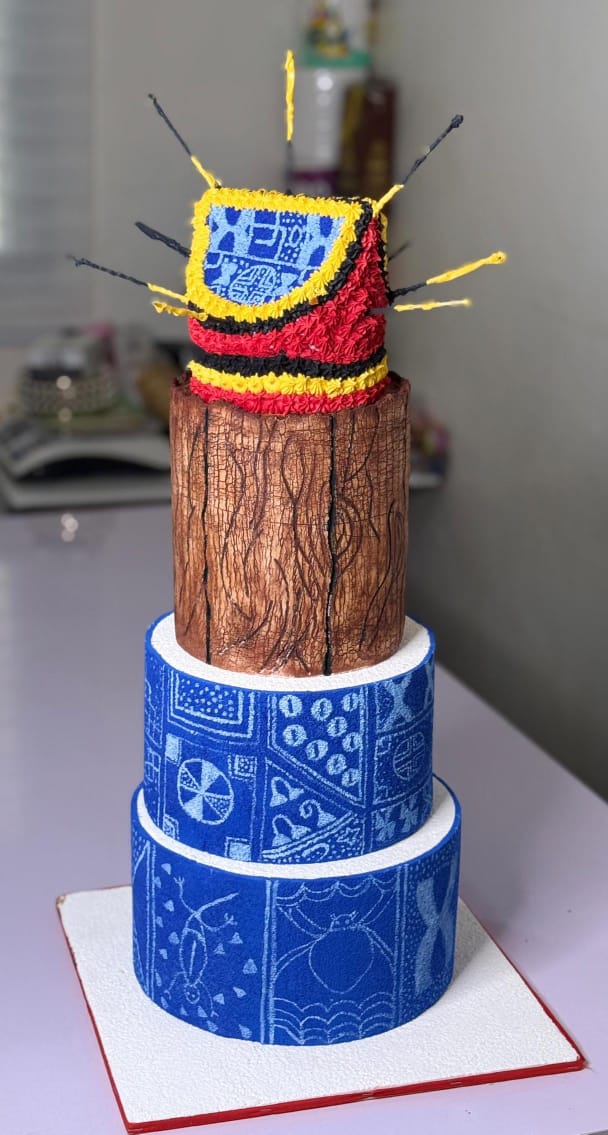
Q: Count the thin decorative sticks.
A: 9